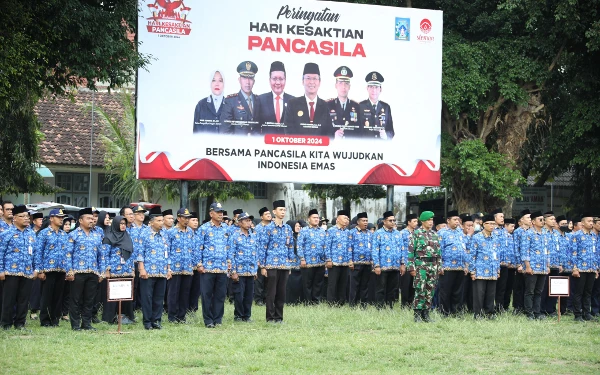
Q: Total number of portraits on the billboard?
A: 6